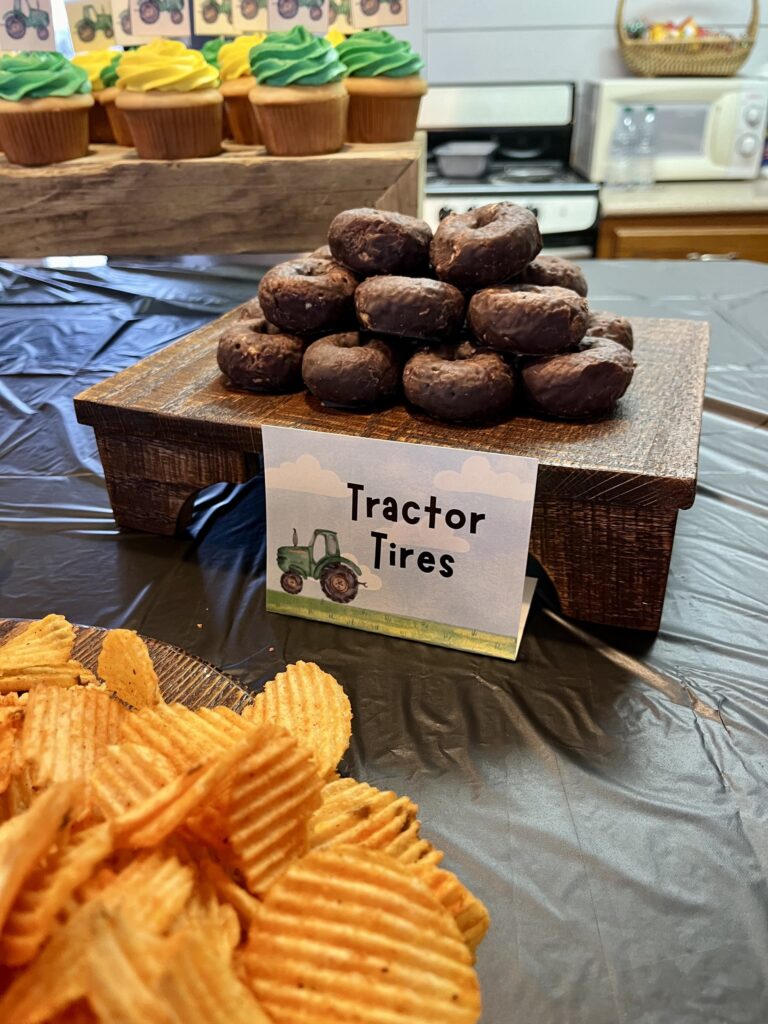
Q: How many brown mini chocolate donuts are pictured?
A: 13